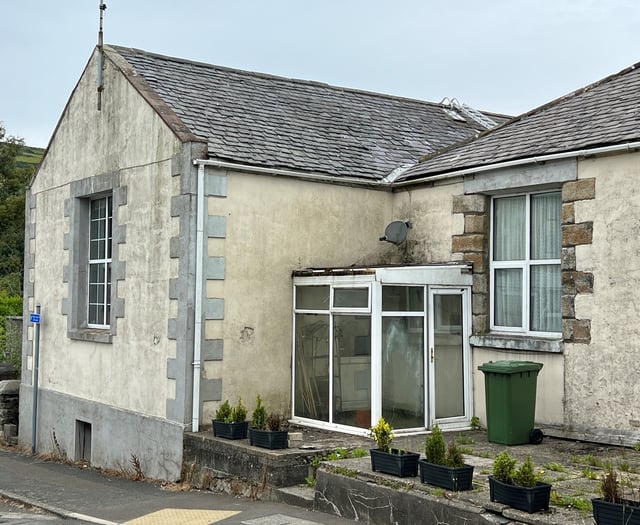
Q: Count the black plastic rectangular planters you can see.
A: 6